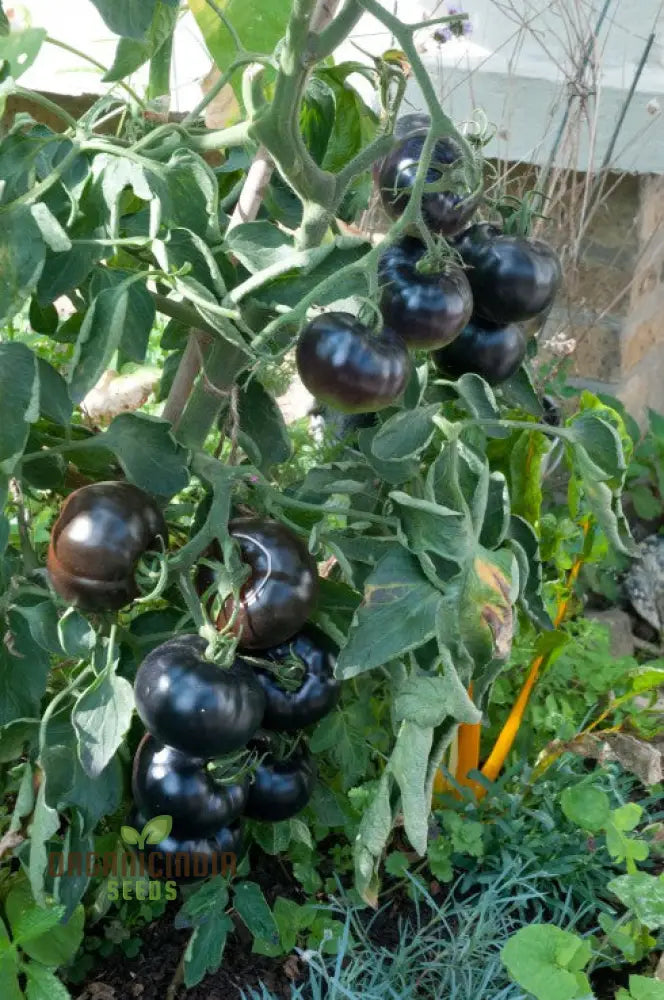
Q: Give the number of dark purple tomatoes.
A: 12